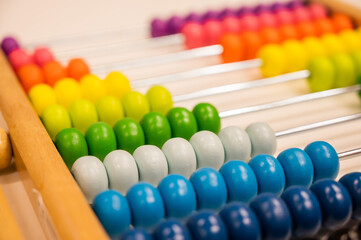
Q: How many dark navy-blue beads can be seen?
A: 8